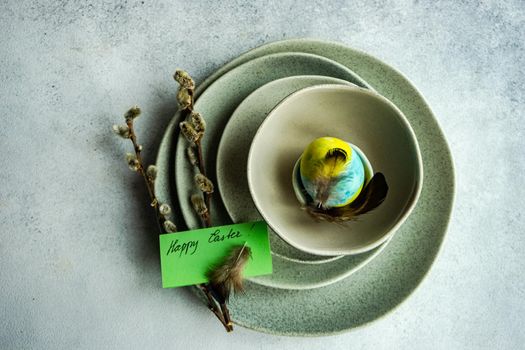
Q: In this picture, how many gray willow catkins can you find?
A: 13